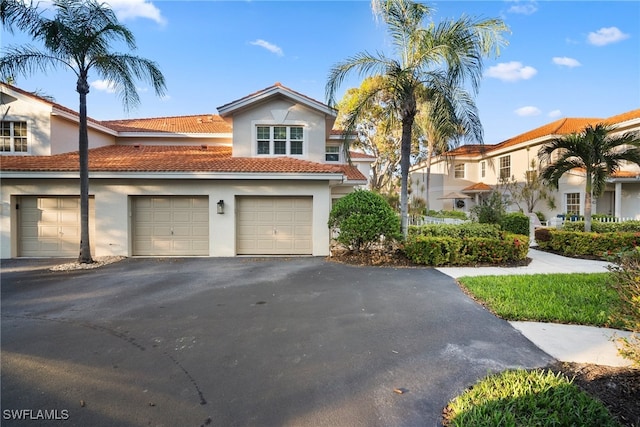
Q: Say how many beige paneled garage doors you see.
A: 3